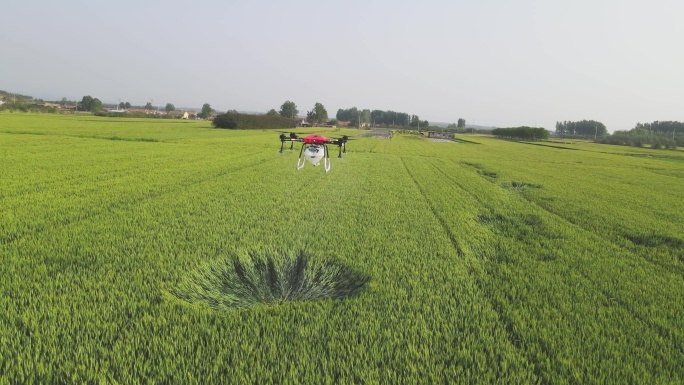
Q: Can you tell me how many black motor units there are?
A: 4